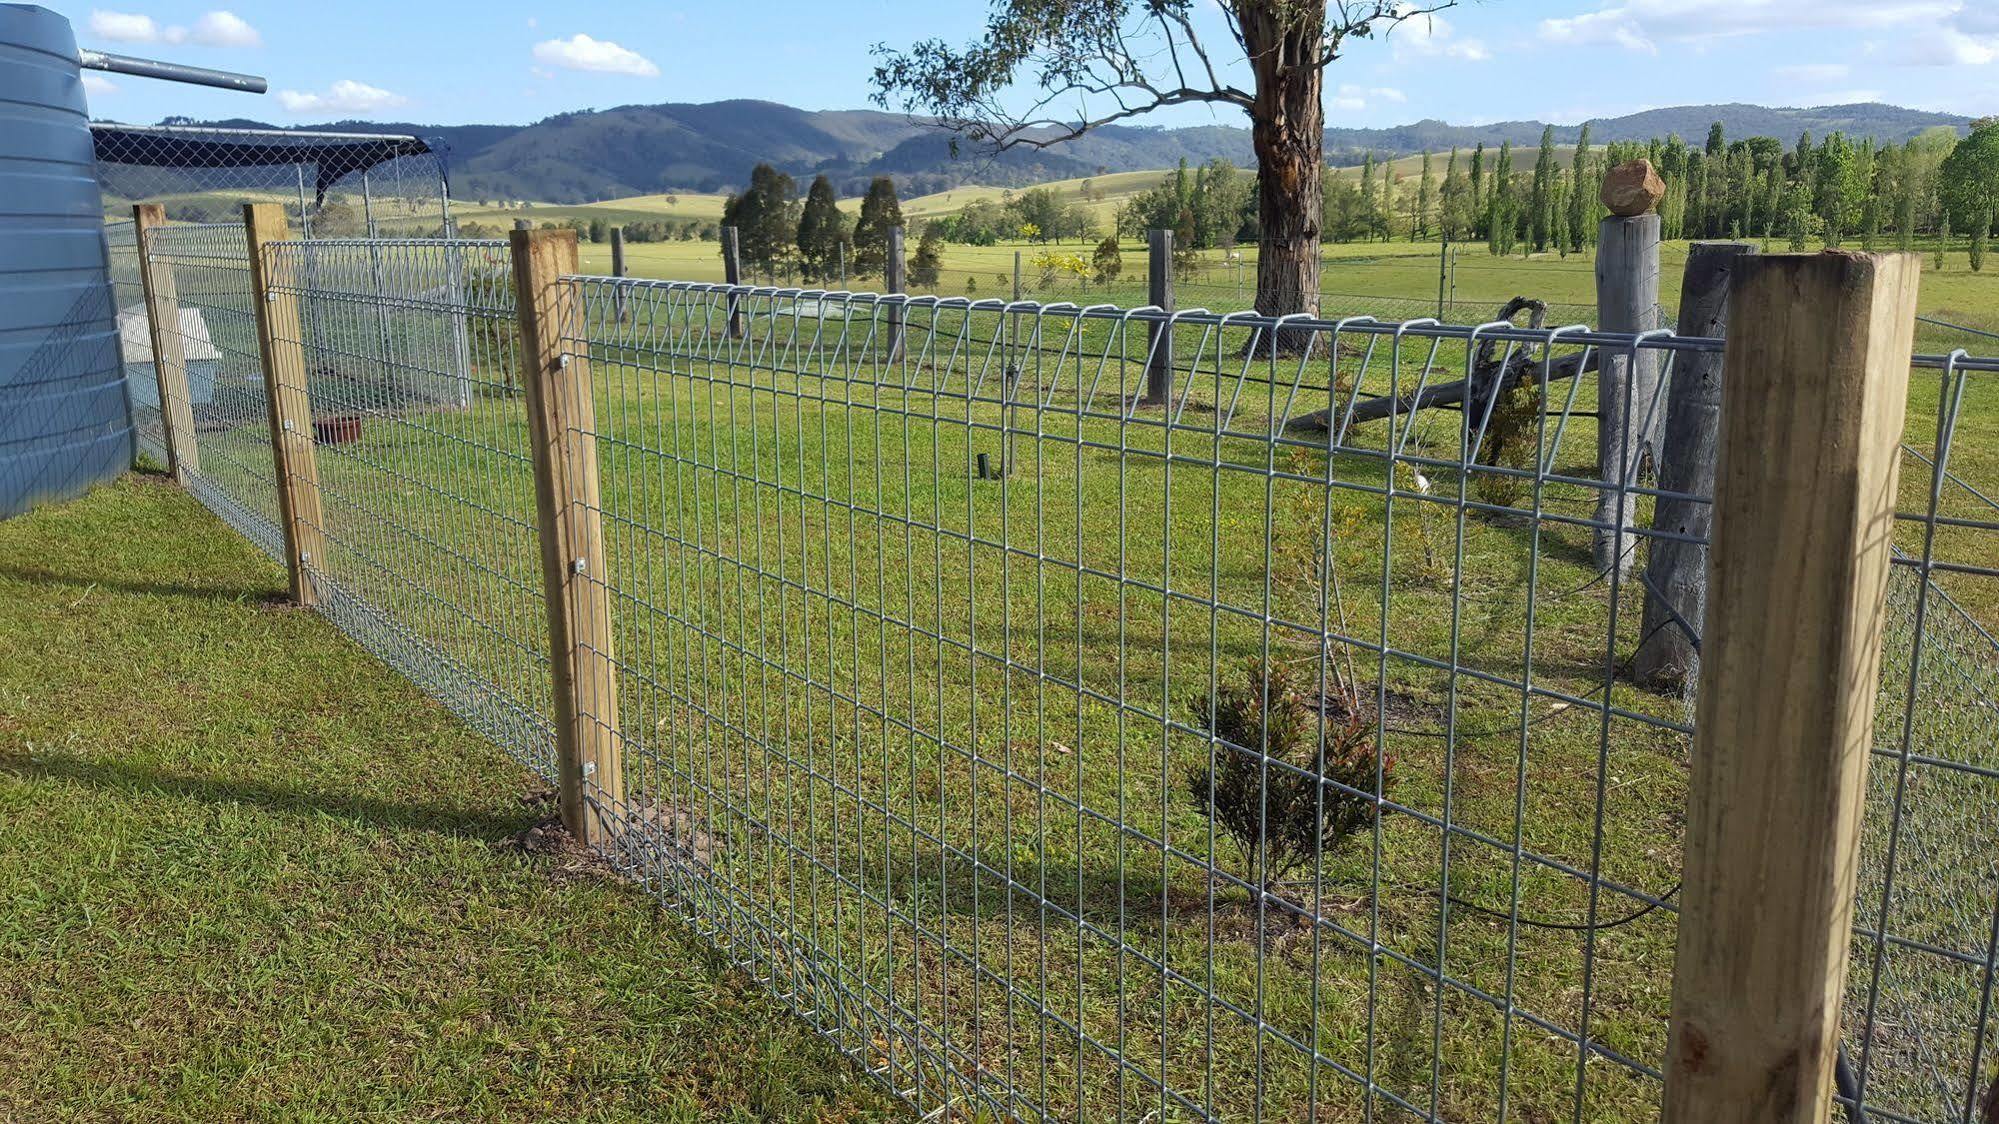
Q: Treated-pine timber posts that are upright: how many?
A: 4